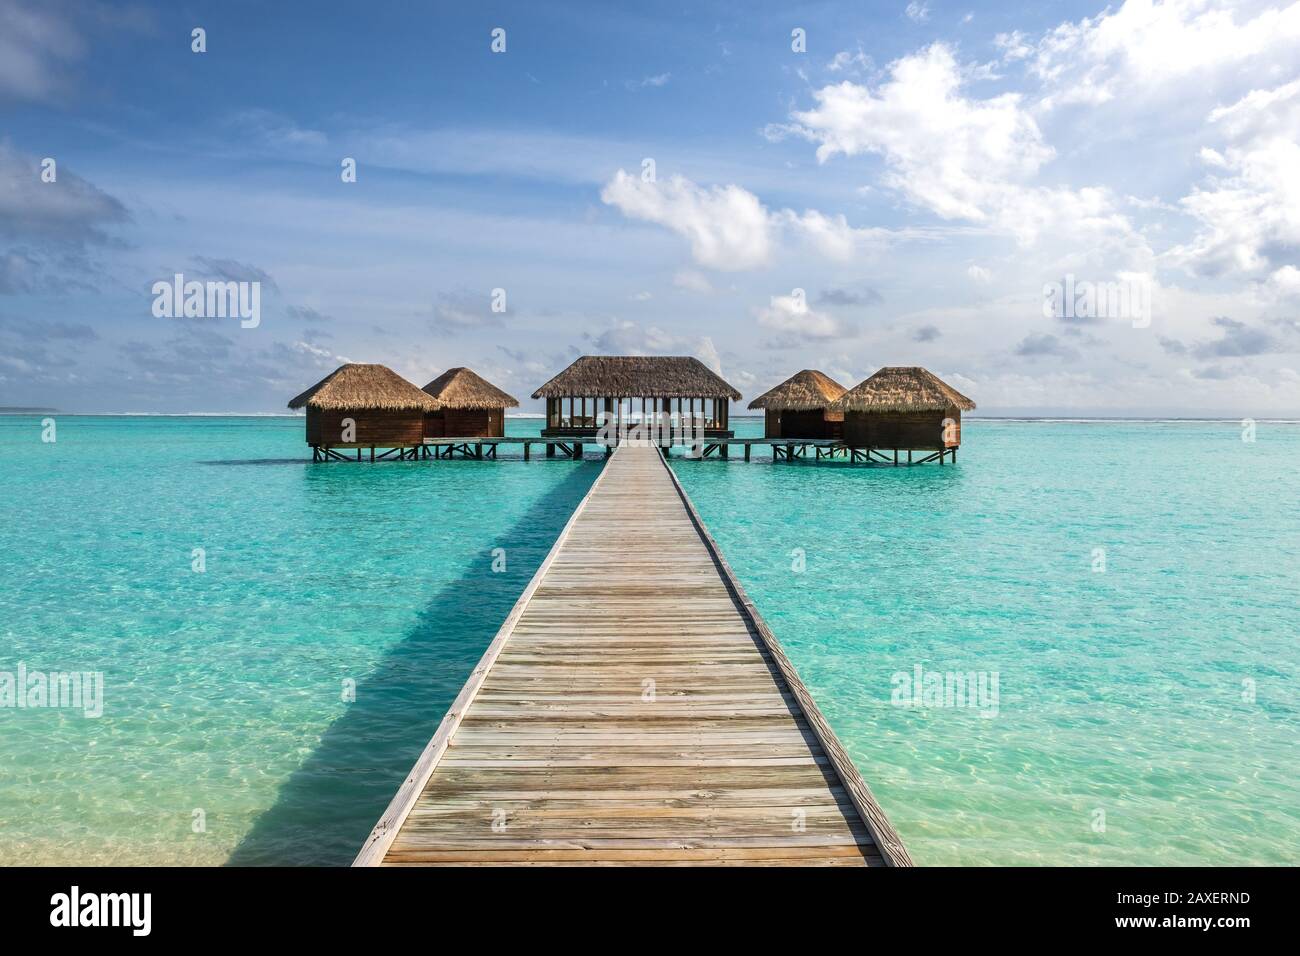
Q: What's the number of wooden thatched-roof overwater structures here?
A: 5